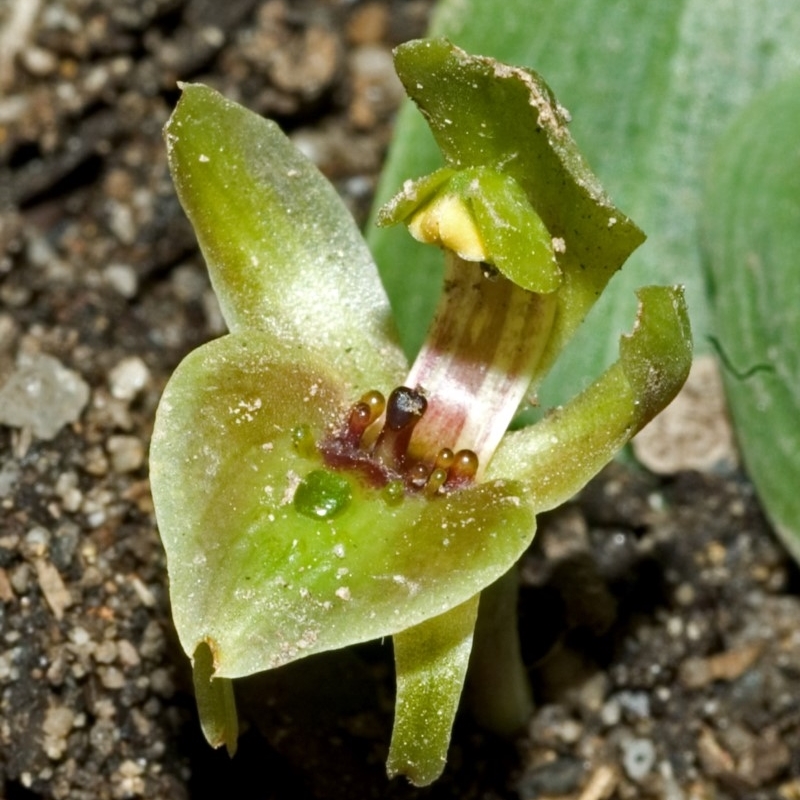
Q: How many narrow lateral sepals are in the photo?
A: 2